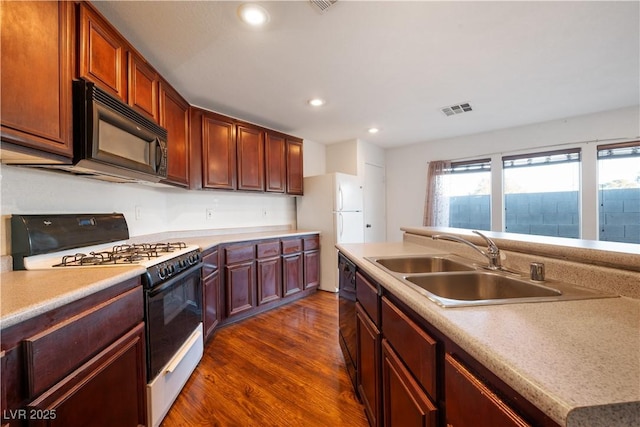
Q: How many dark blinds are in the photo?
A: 3